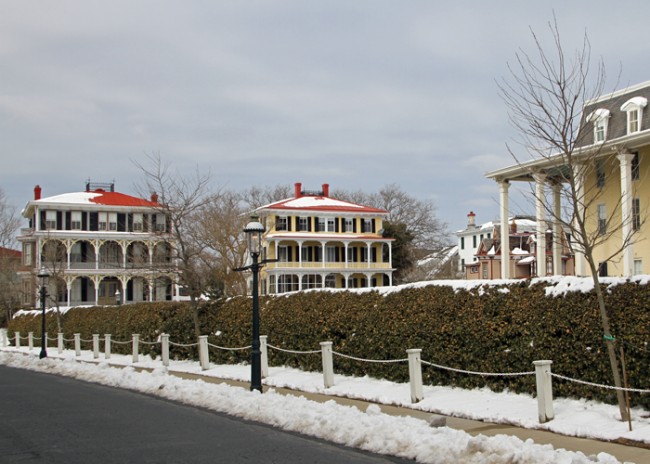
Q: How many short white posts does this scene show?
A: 15